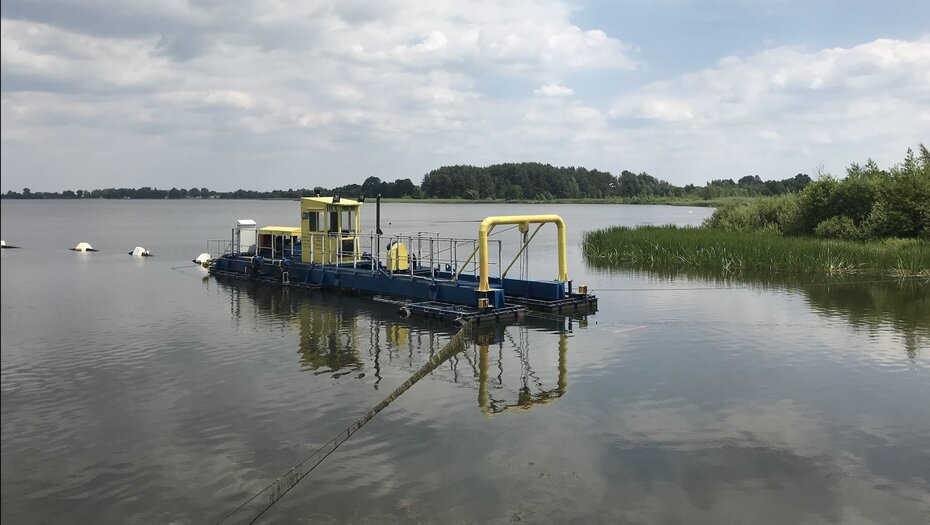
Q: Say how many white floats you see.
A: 4